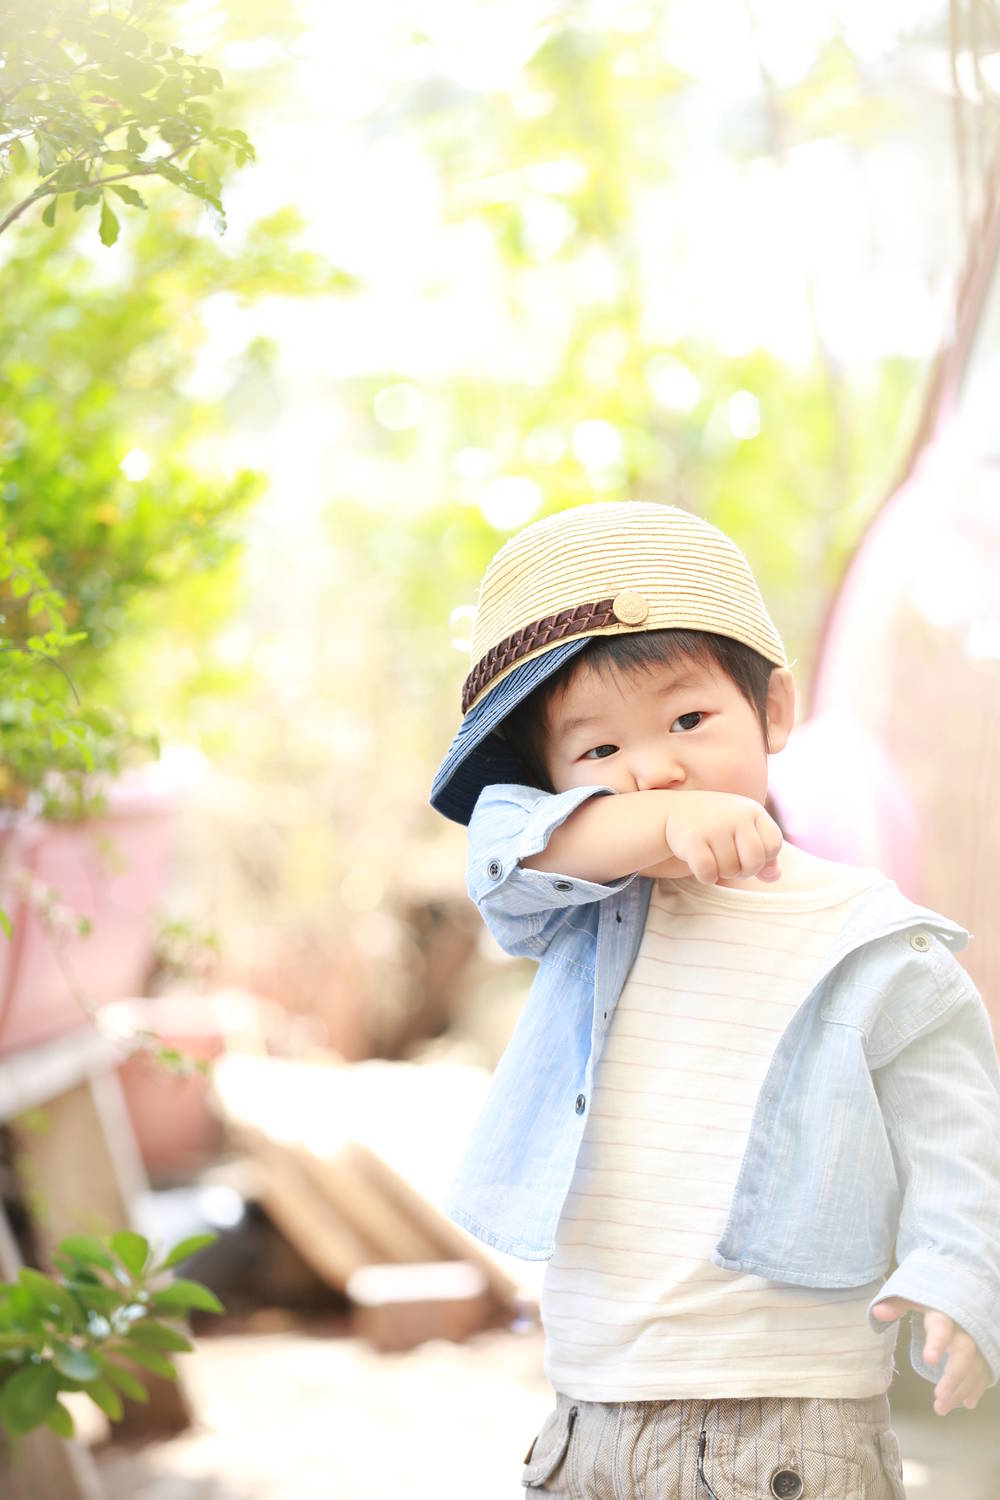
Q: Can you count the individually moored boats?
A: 0